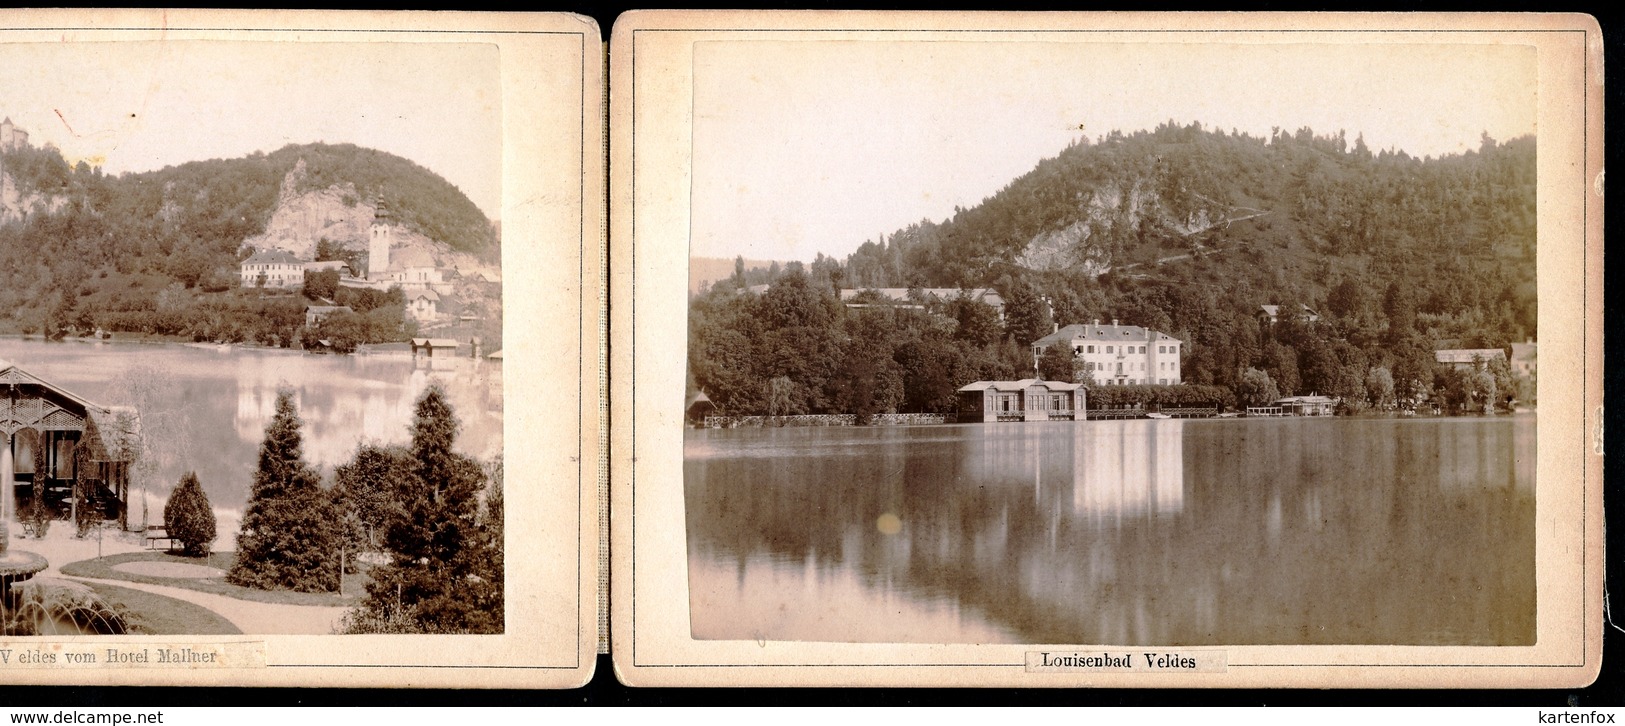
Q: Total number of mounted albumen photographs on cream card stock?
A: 2